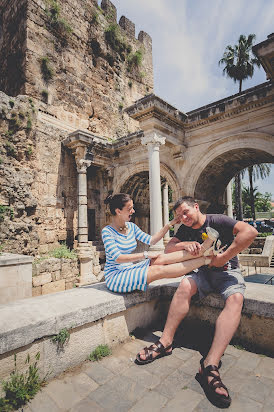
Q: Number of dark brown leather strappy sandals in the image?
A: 2